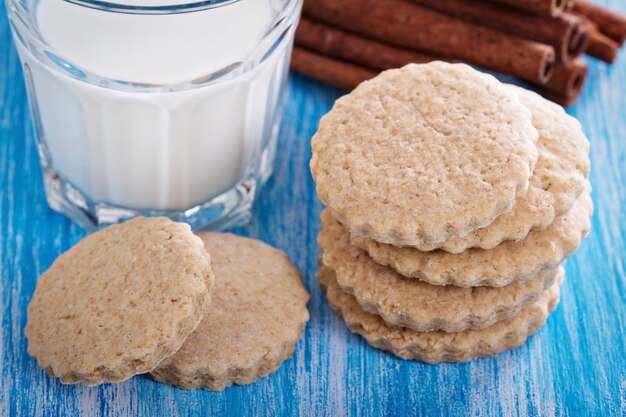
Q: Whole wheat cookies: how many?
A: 7